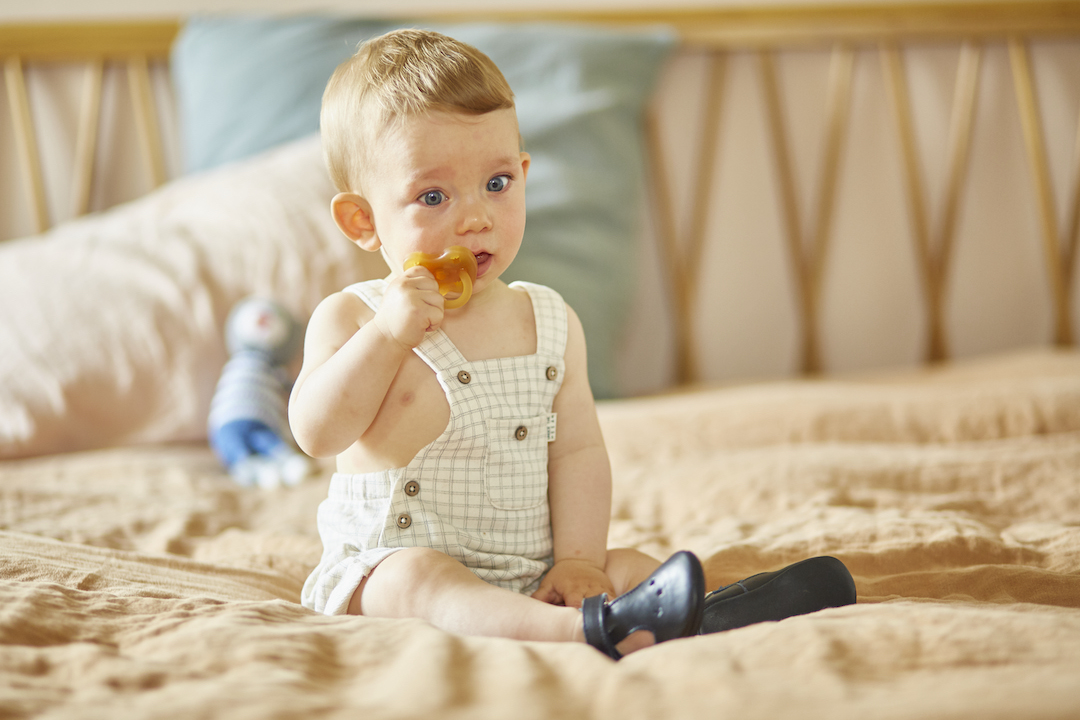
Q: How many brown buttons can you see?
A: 5